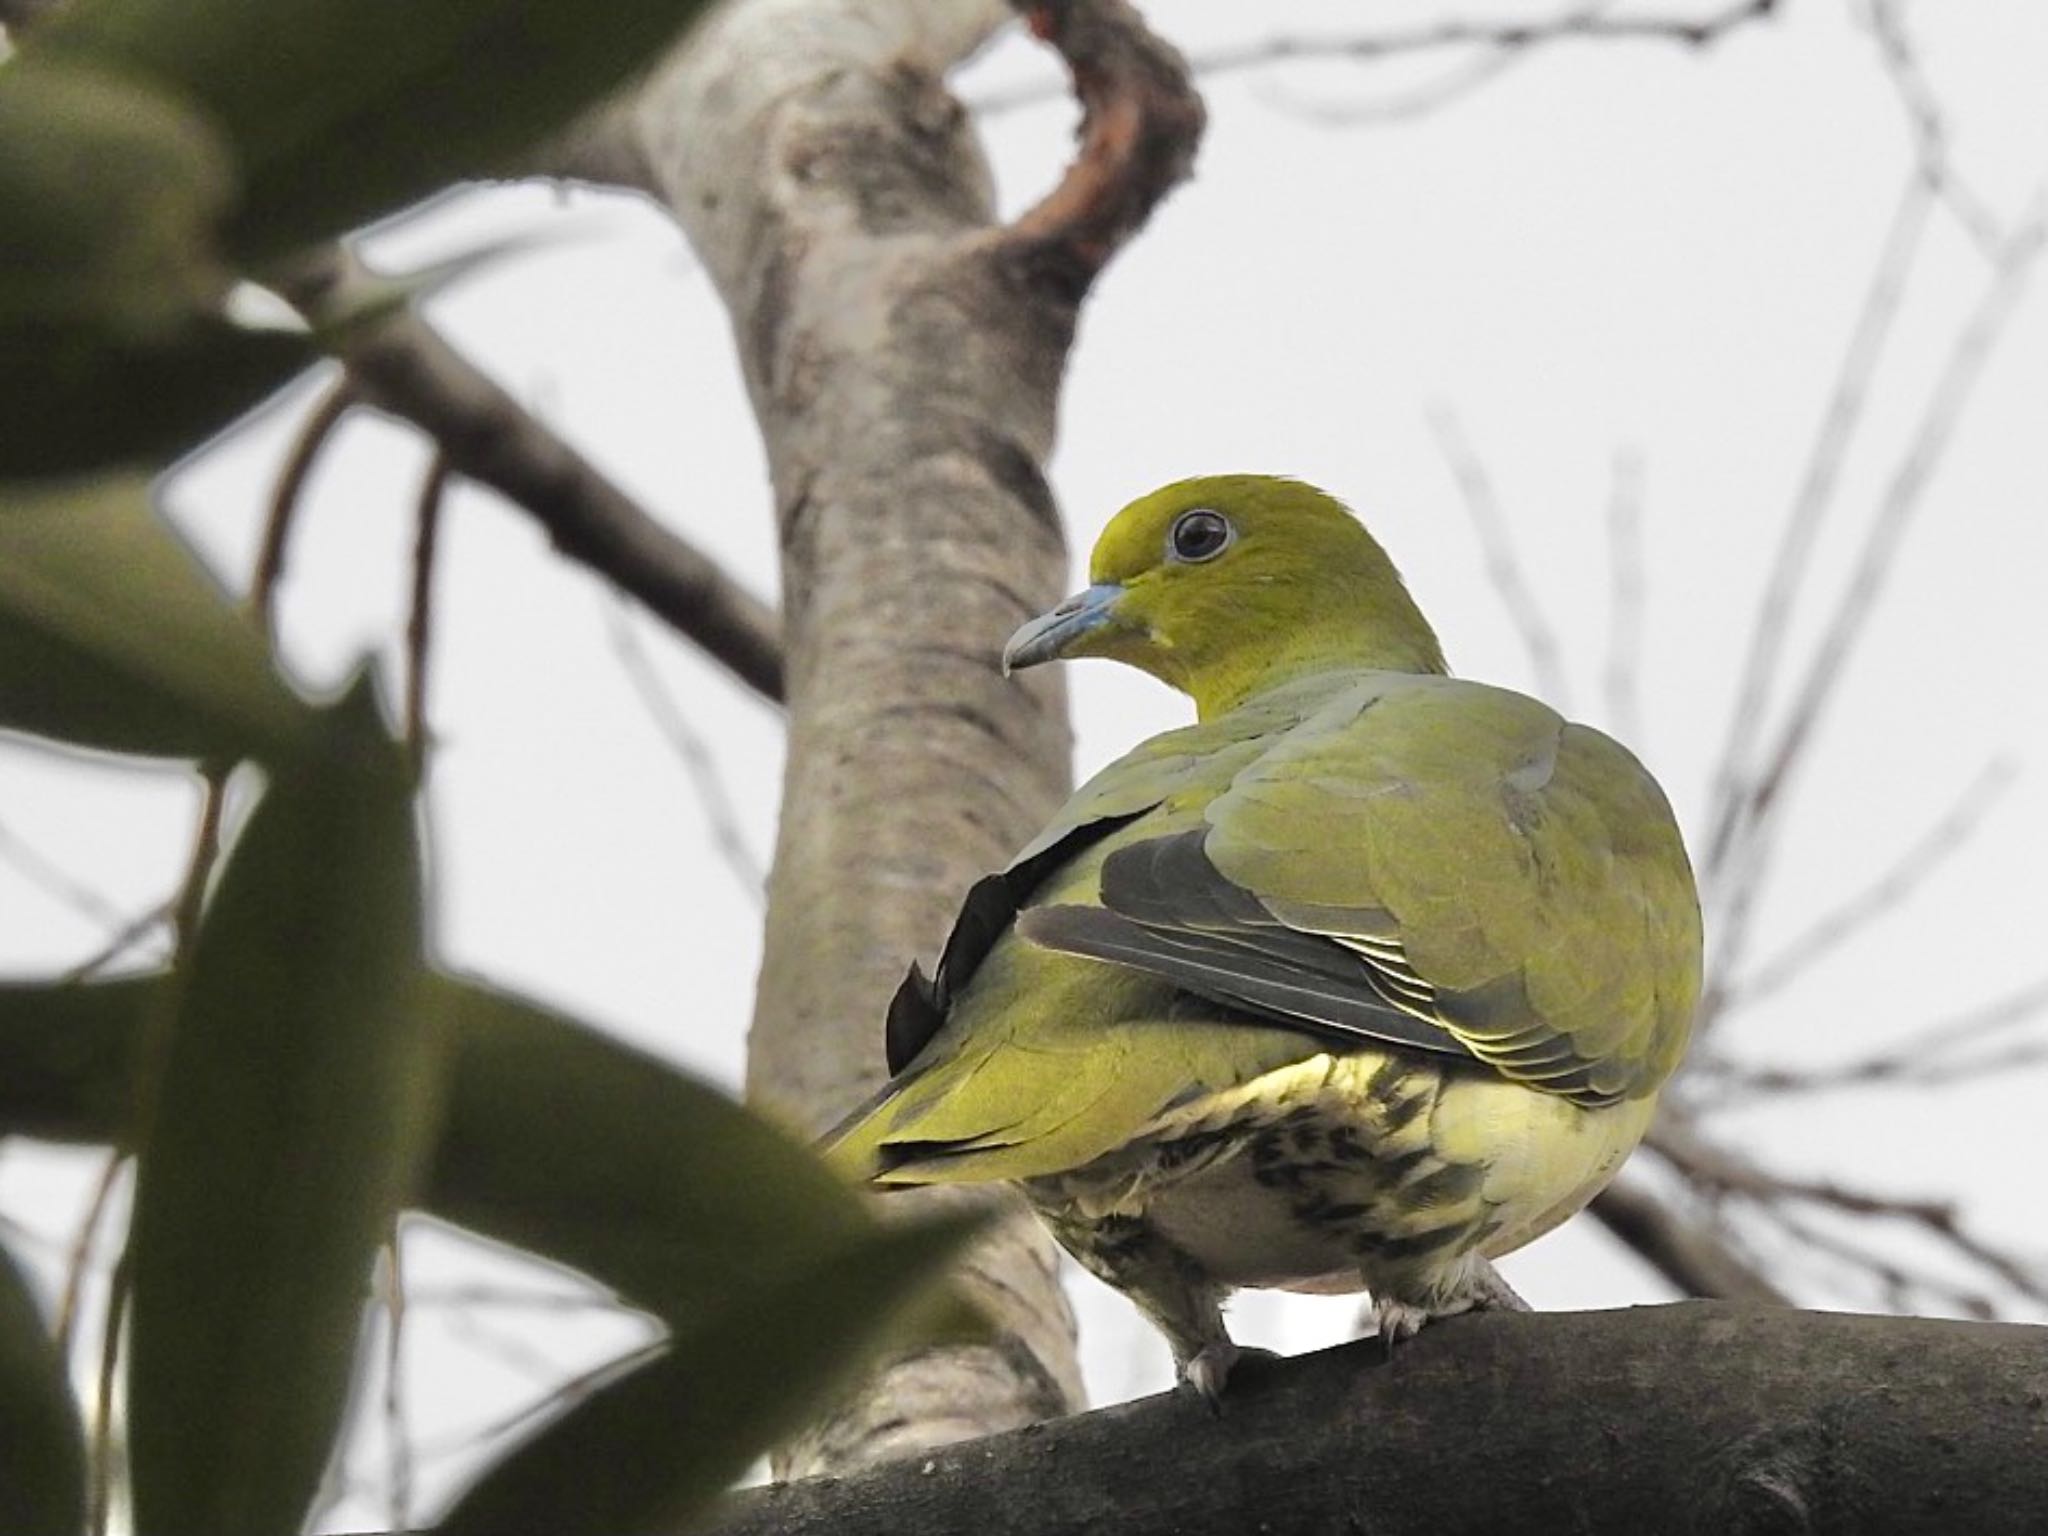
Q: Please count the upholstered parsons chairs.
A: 0